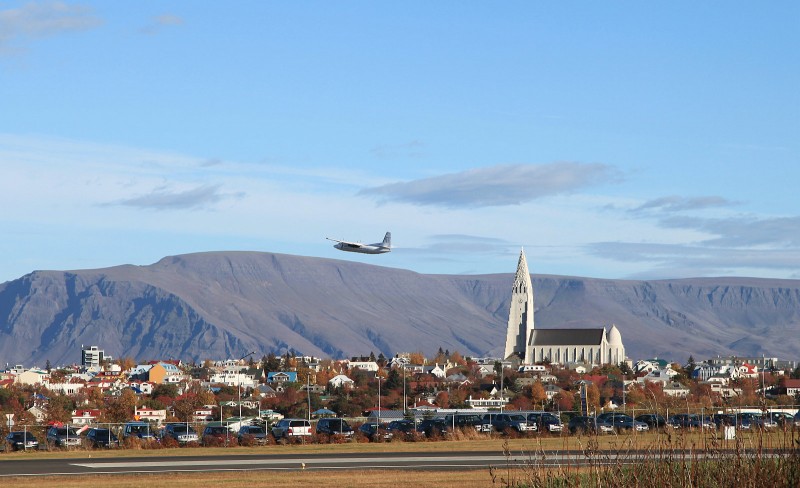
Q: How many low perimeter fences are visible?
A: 1